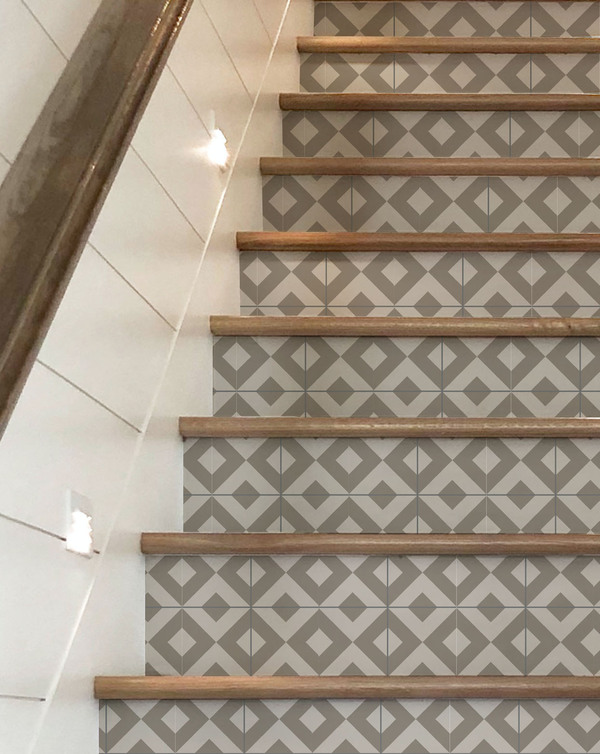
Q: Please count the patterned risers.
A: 9